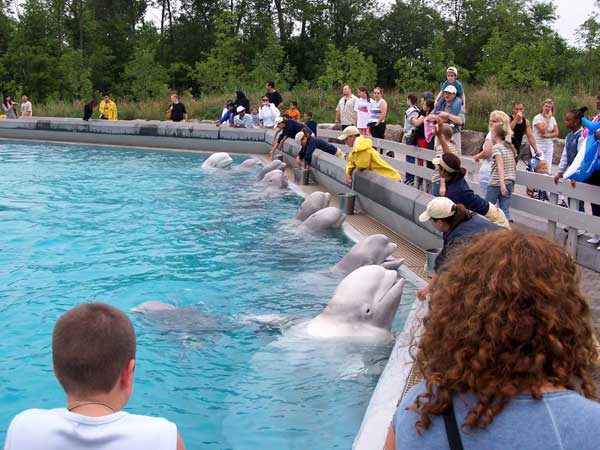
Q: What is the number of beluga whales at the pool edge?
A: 8